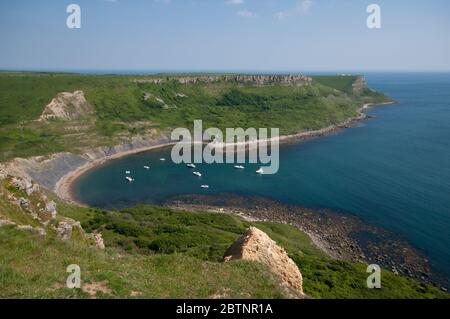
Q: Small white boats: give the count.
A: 9